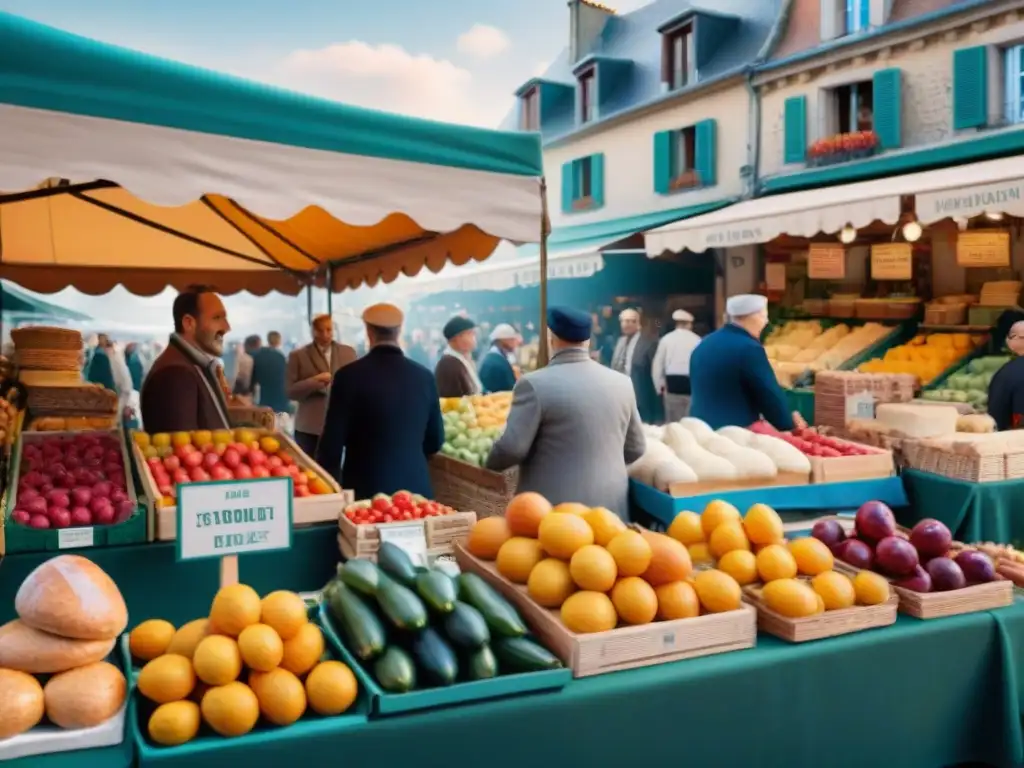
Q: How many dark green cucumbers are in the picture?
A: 11